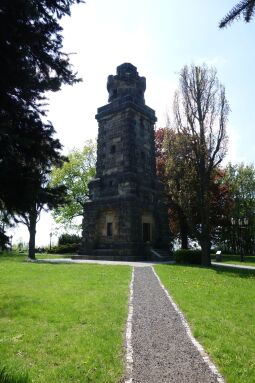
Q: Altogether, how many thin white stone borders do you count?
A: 2